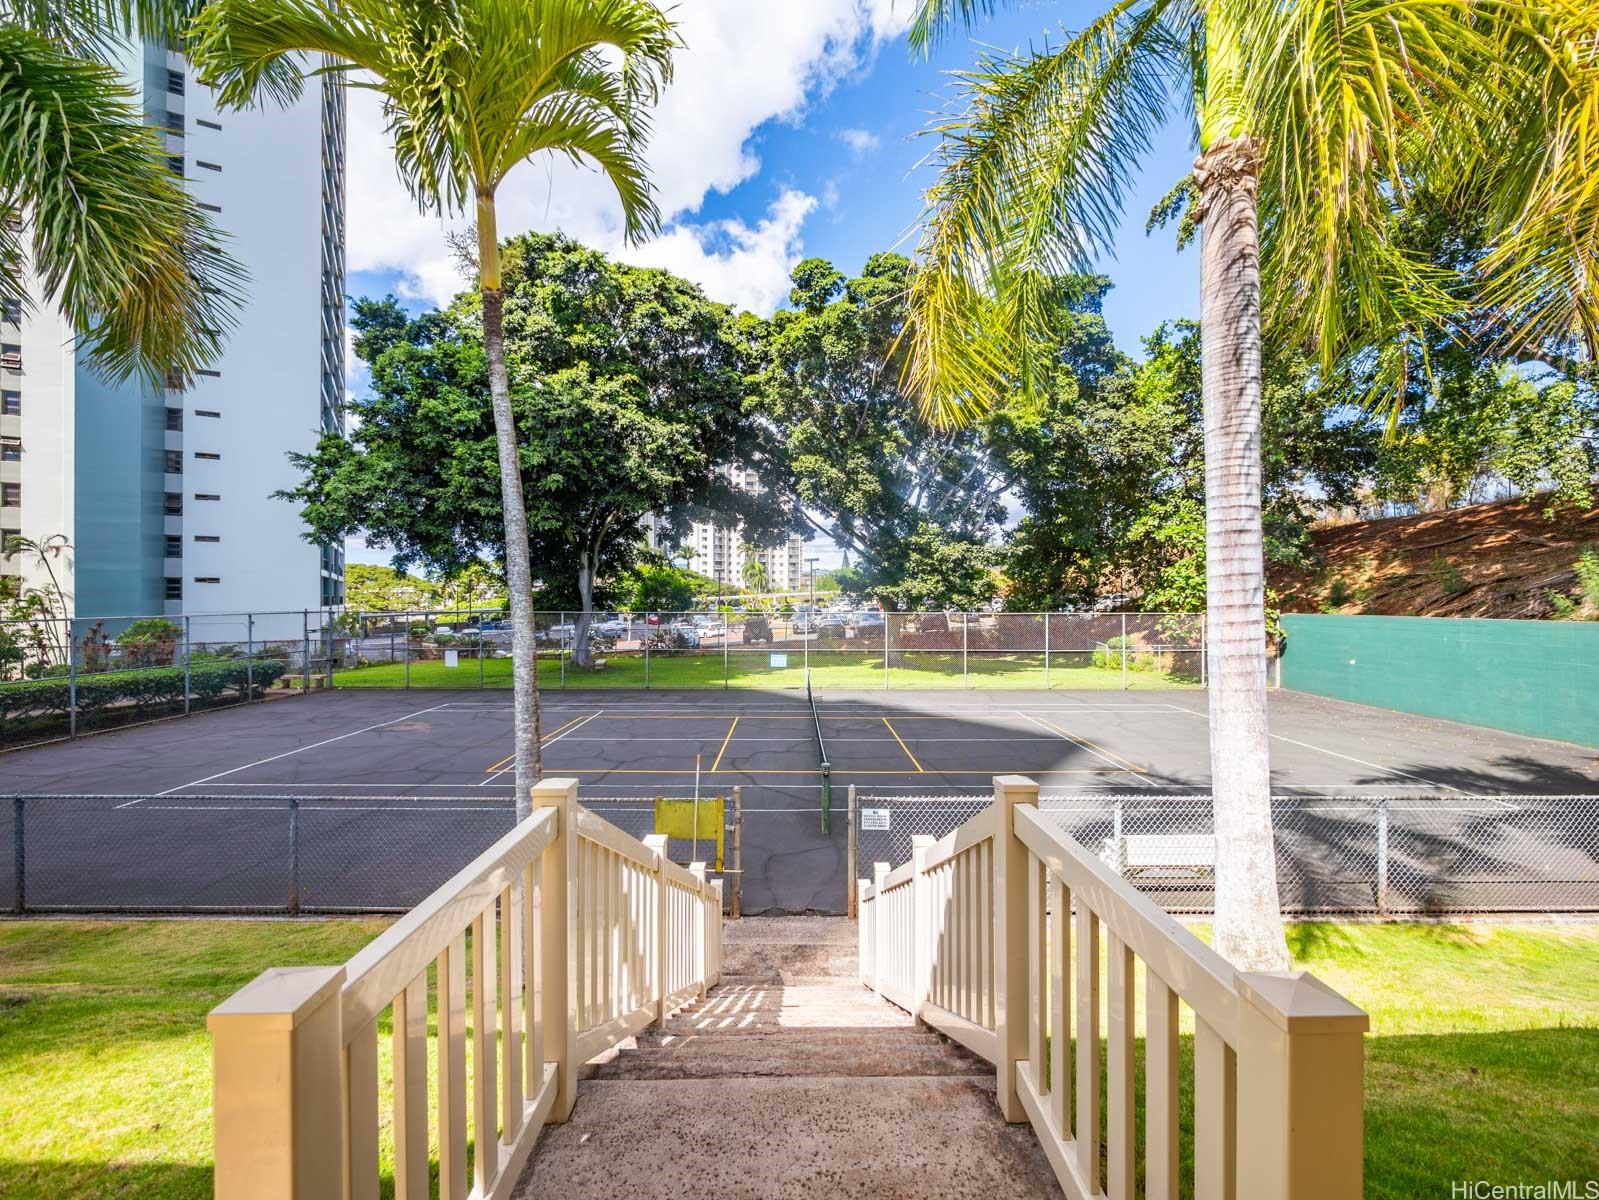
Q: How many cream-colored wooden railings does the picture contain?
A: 2